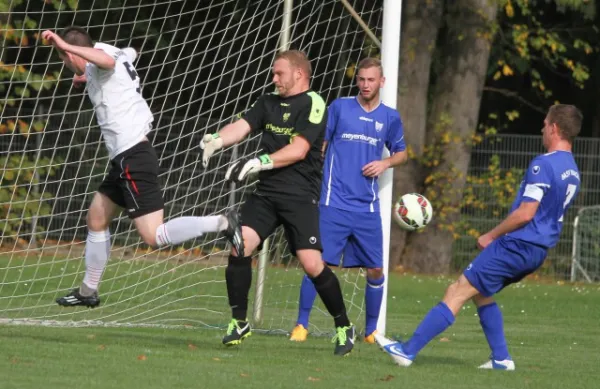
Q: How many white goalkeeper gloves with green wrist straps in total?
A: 2